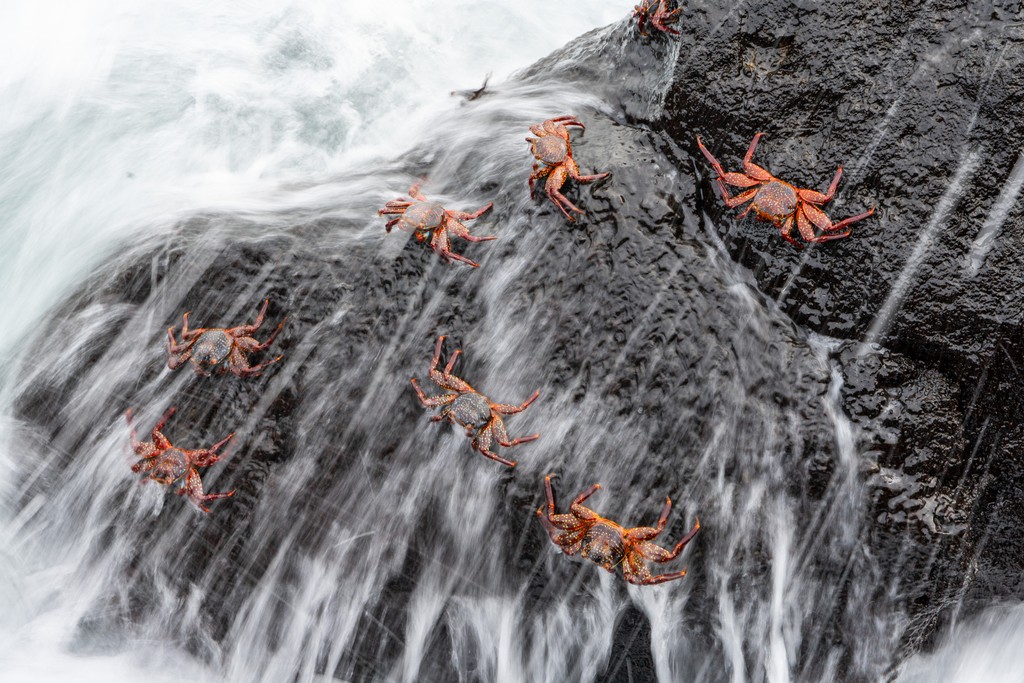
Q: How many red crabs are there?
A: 8